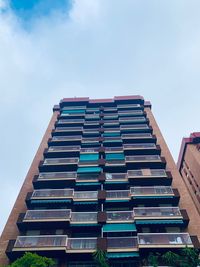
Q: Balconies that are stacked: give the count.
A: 11